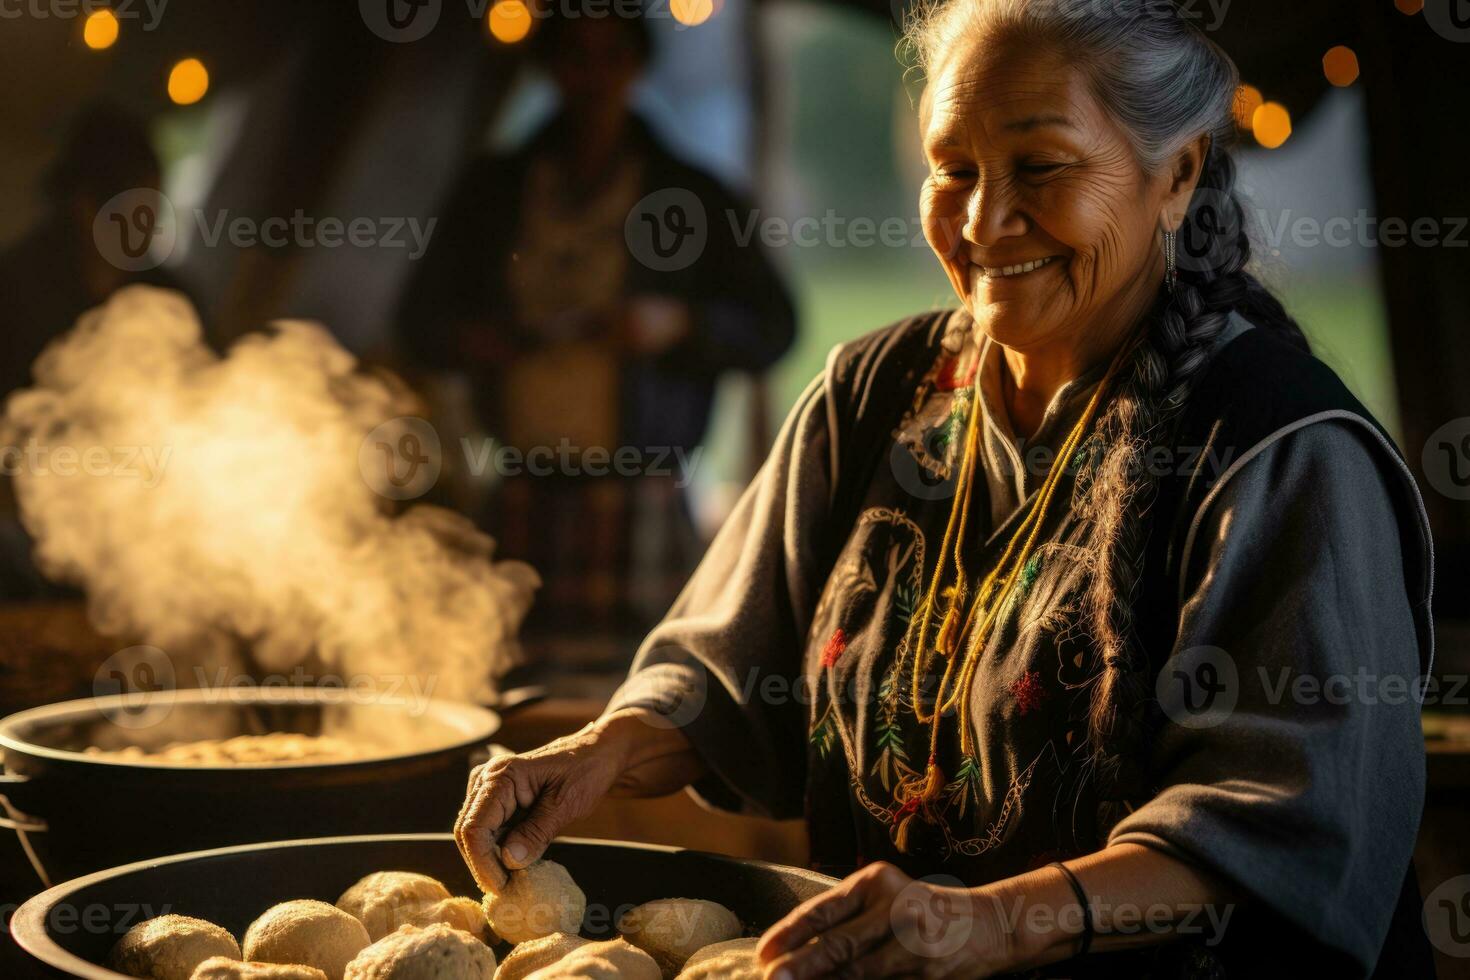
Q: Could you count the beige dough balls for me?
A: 11